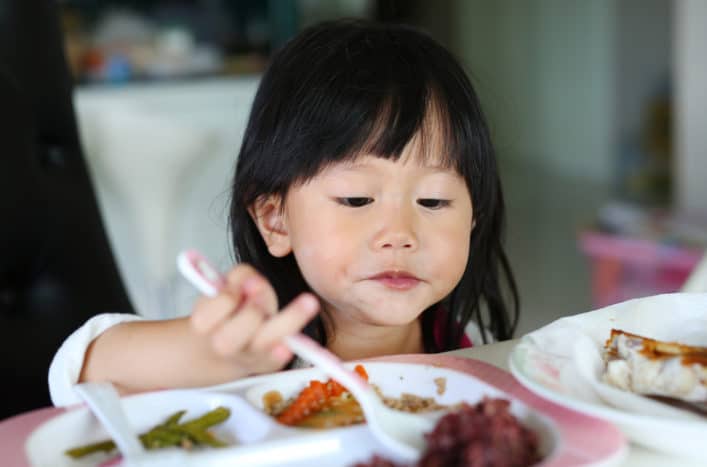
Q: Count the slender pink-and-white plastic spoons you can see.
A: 1